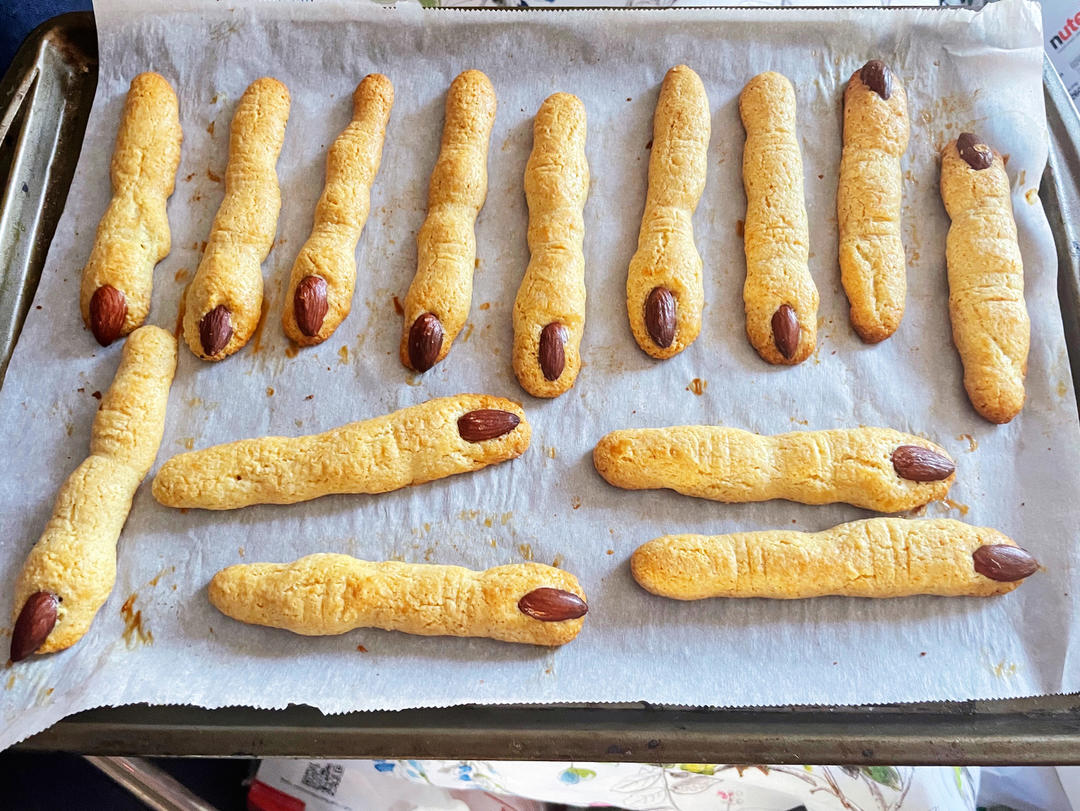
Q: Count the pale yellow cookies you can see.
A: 14